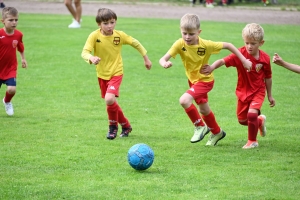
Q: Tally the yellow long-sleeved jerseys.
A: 1